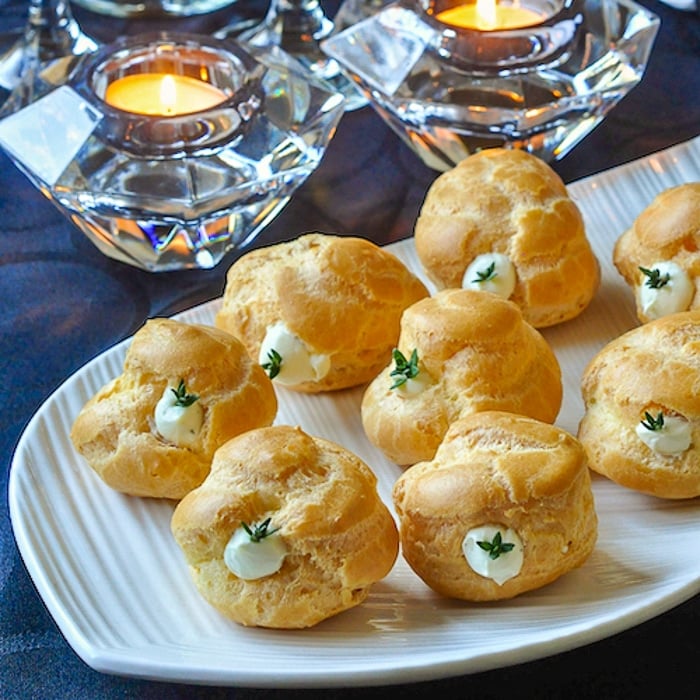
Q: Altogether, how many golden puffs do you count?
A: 8